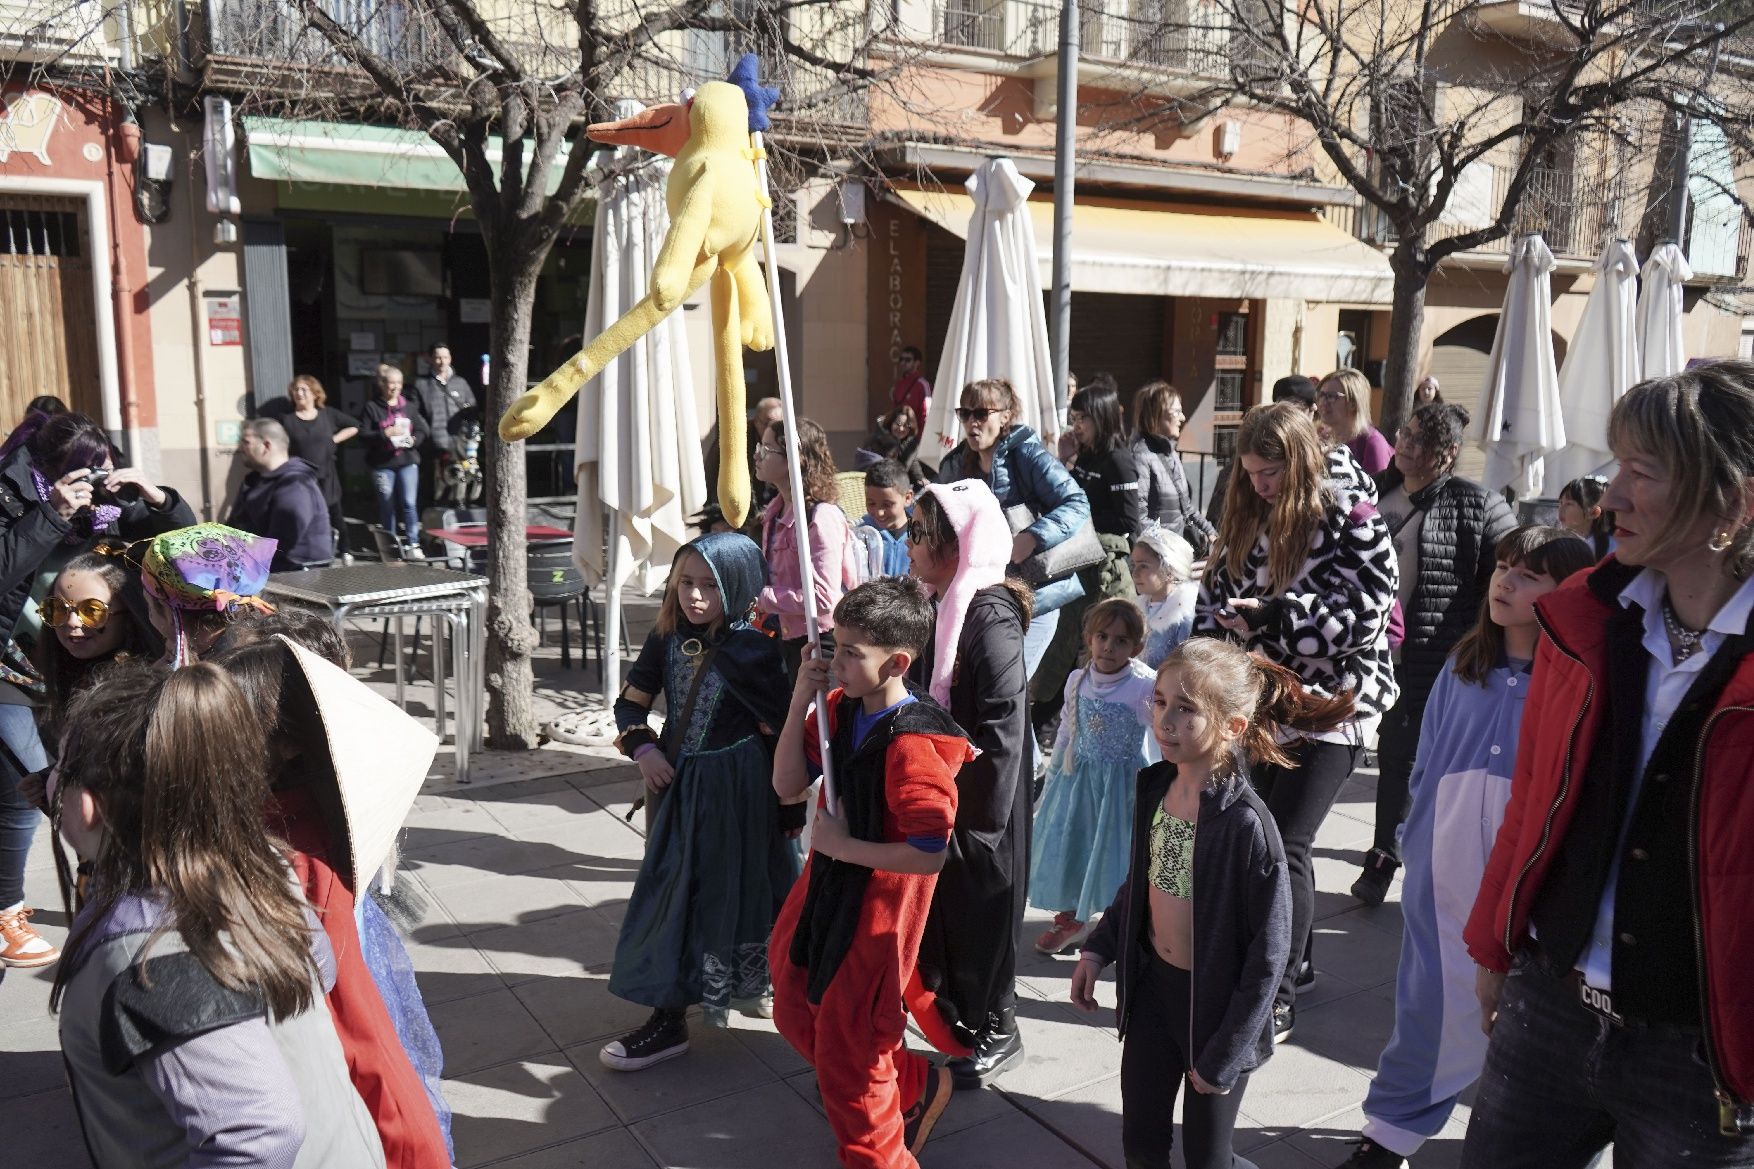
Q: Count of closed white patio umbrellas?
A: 5